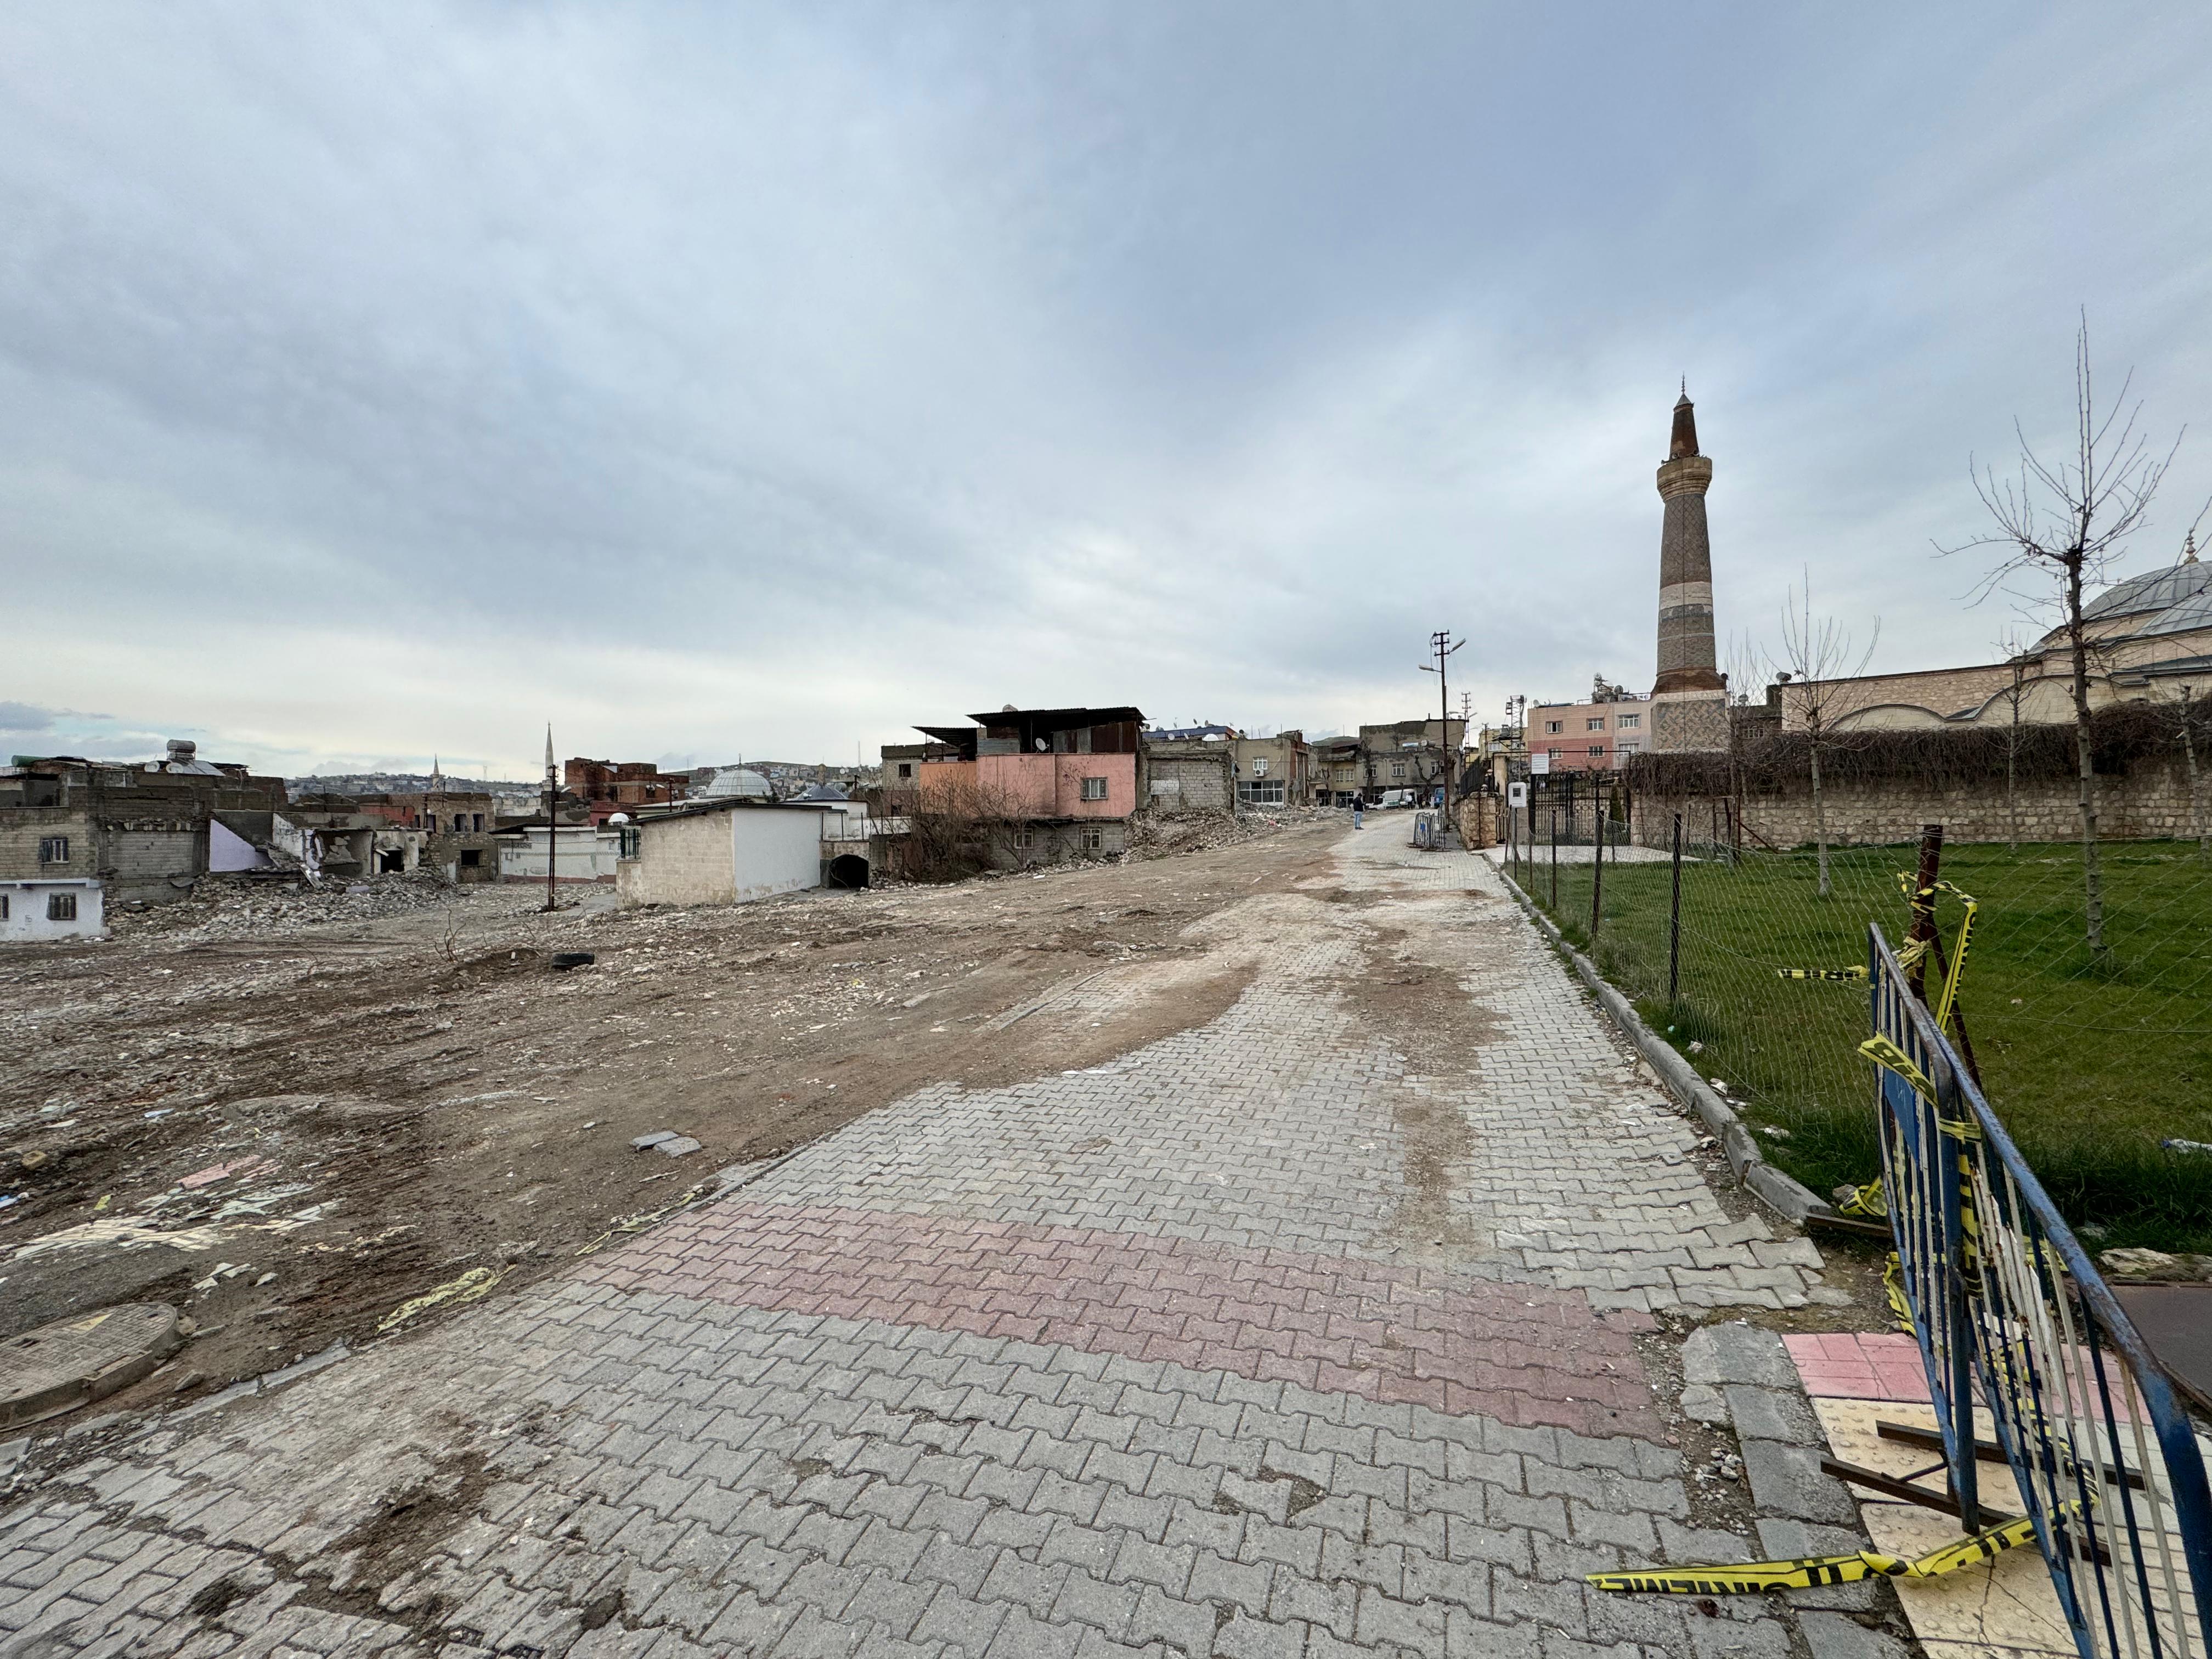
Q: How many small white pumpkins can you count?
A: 0